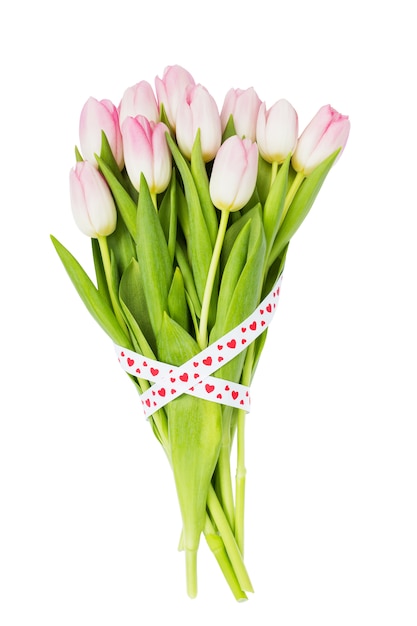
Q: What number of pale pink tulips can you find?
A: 10